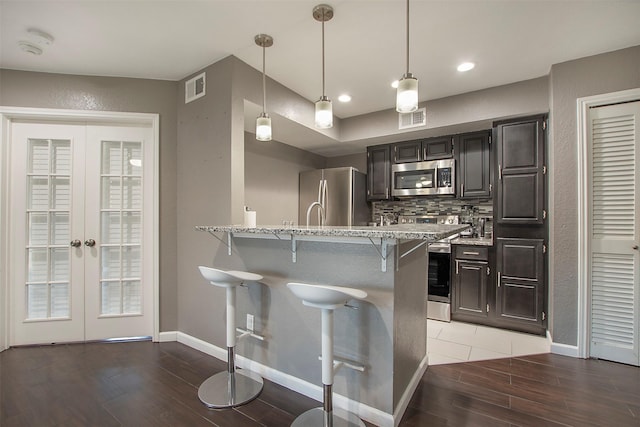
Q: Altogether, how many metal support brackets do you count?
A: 4